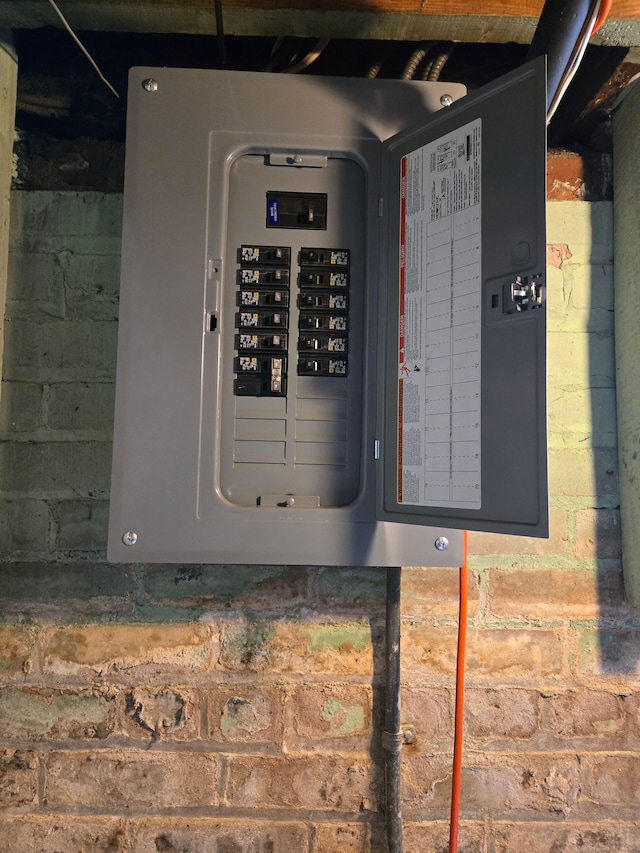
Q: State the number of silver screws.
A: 4